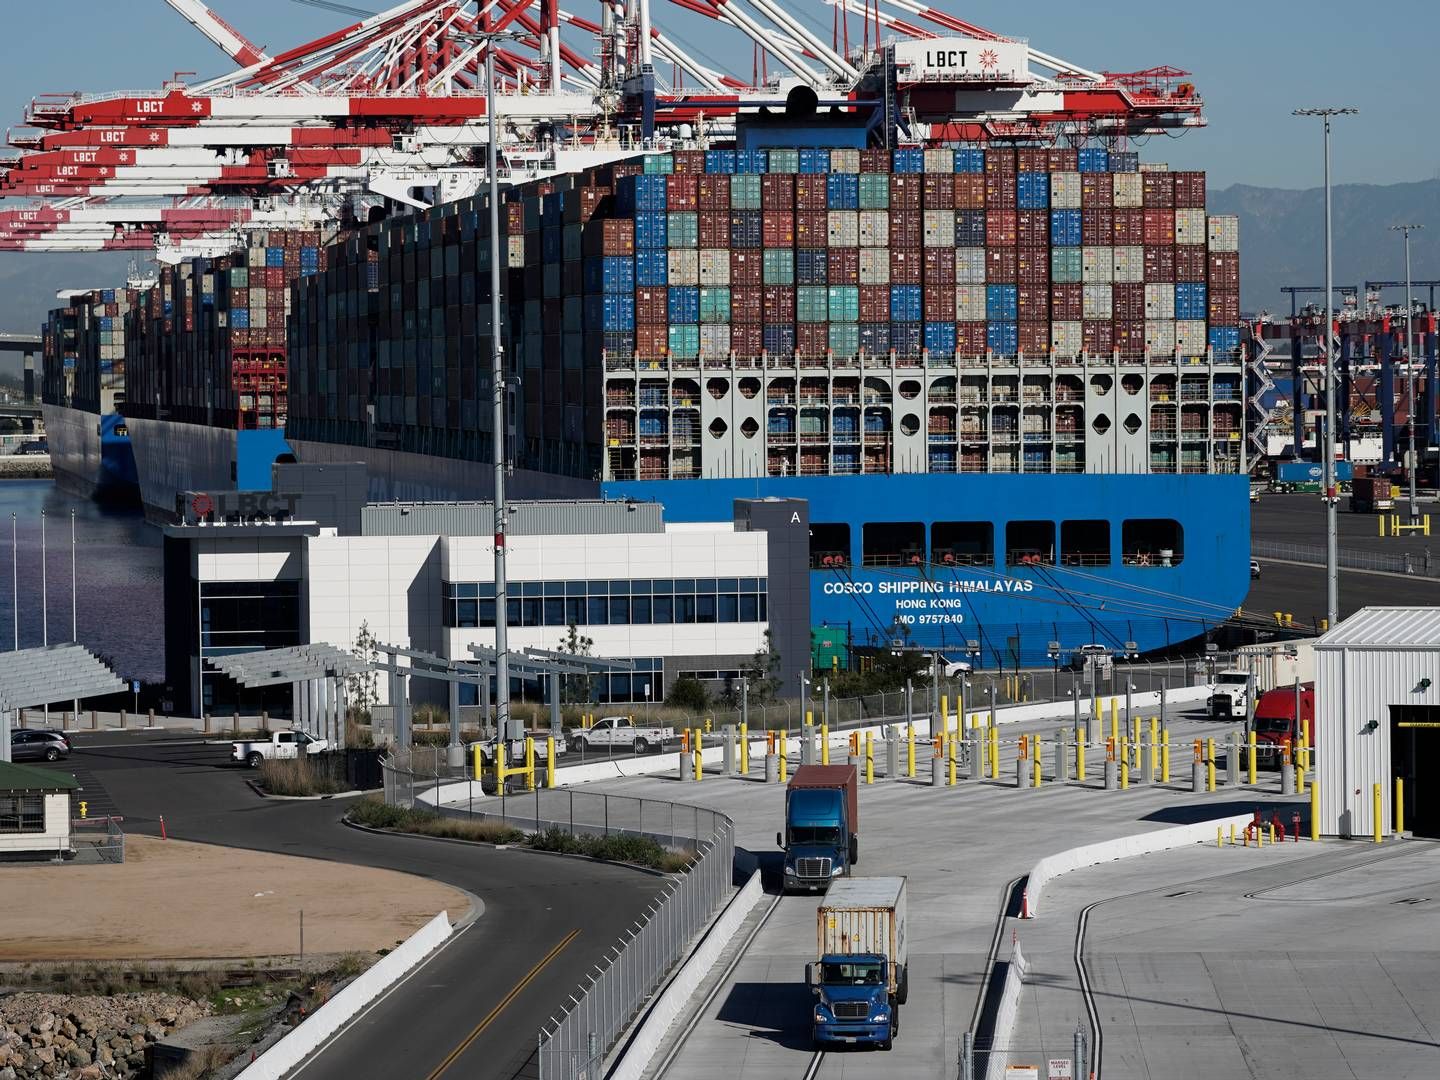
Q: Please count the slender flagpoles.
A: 3